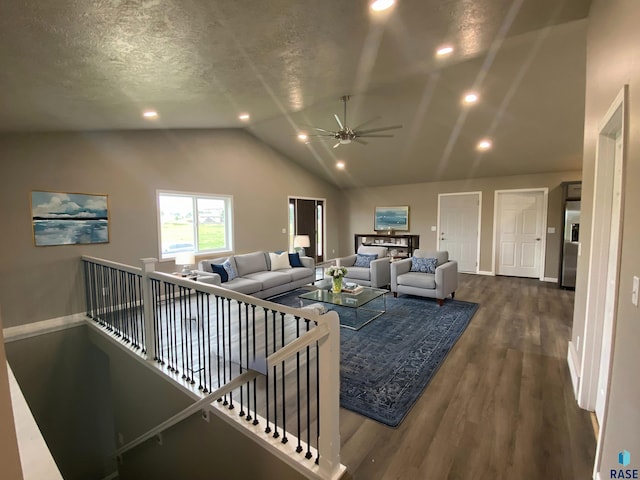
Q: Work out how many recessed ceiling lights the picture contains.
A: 8